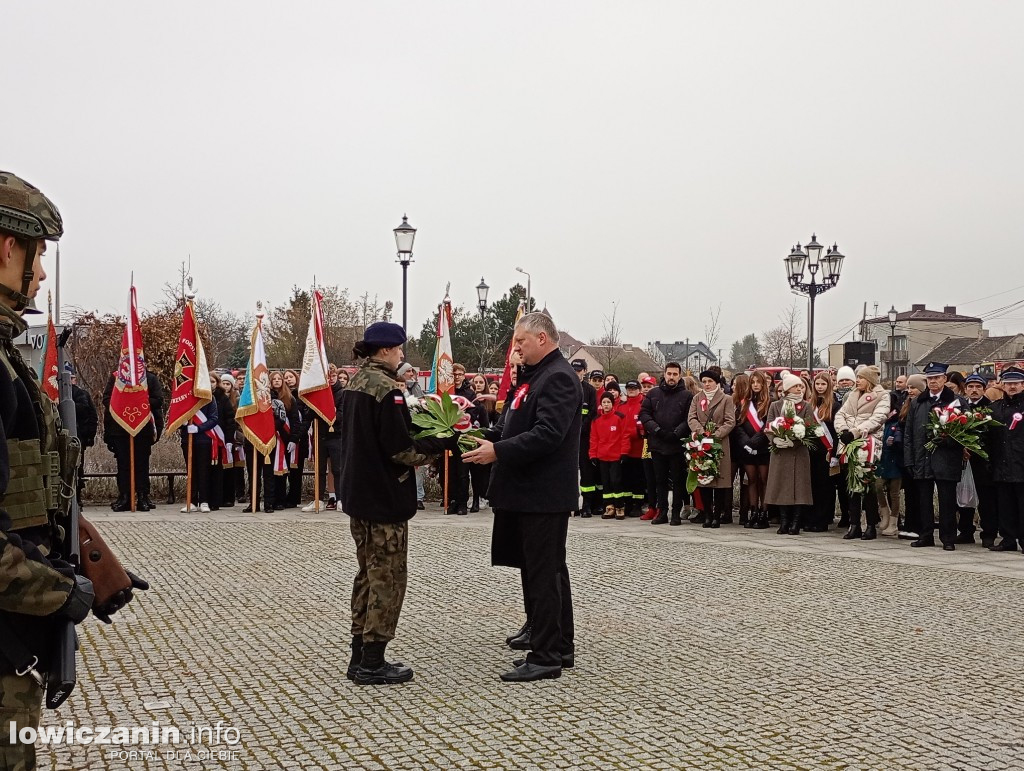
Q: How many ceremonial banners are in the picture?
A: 7